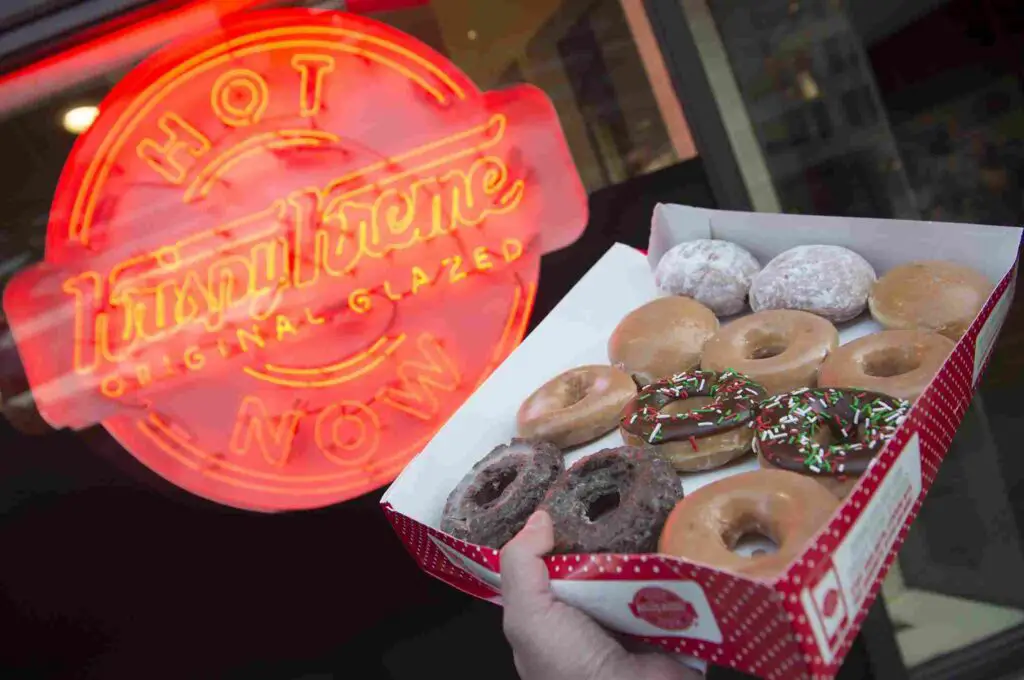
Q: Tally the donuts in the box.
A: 12